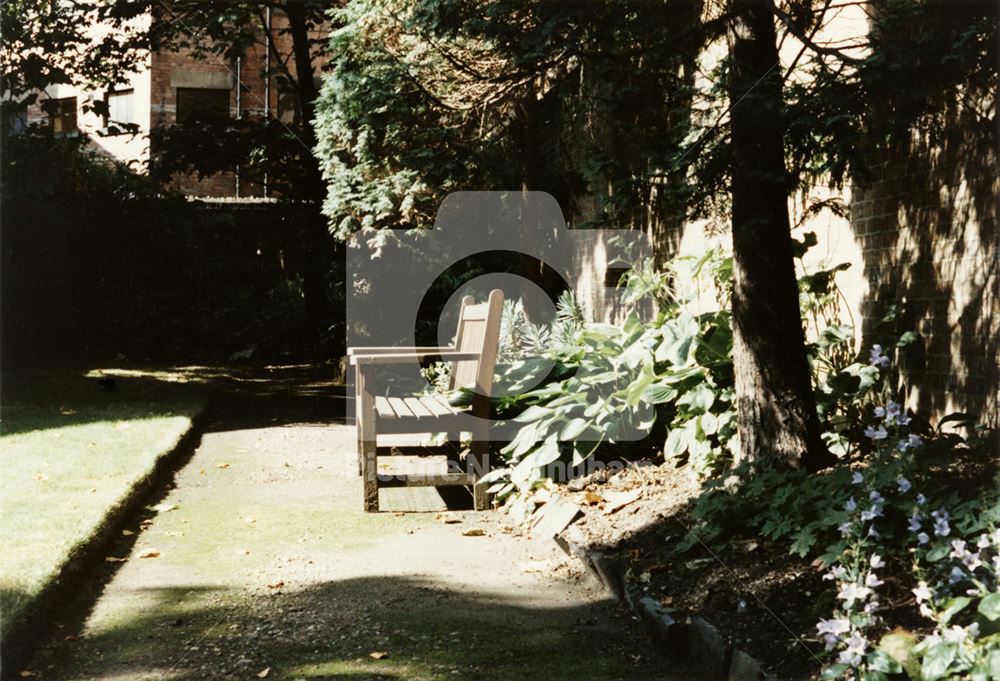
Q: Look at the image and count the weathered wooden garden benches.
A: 1